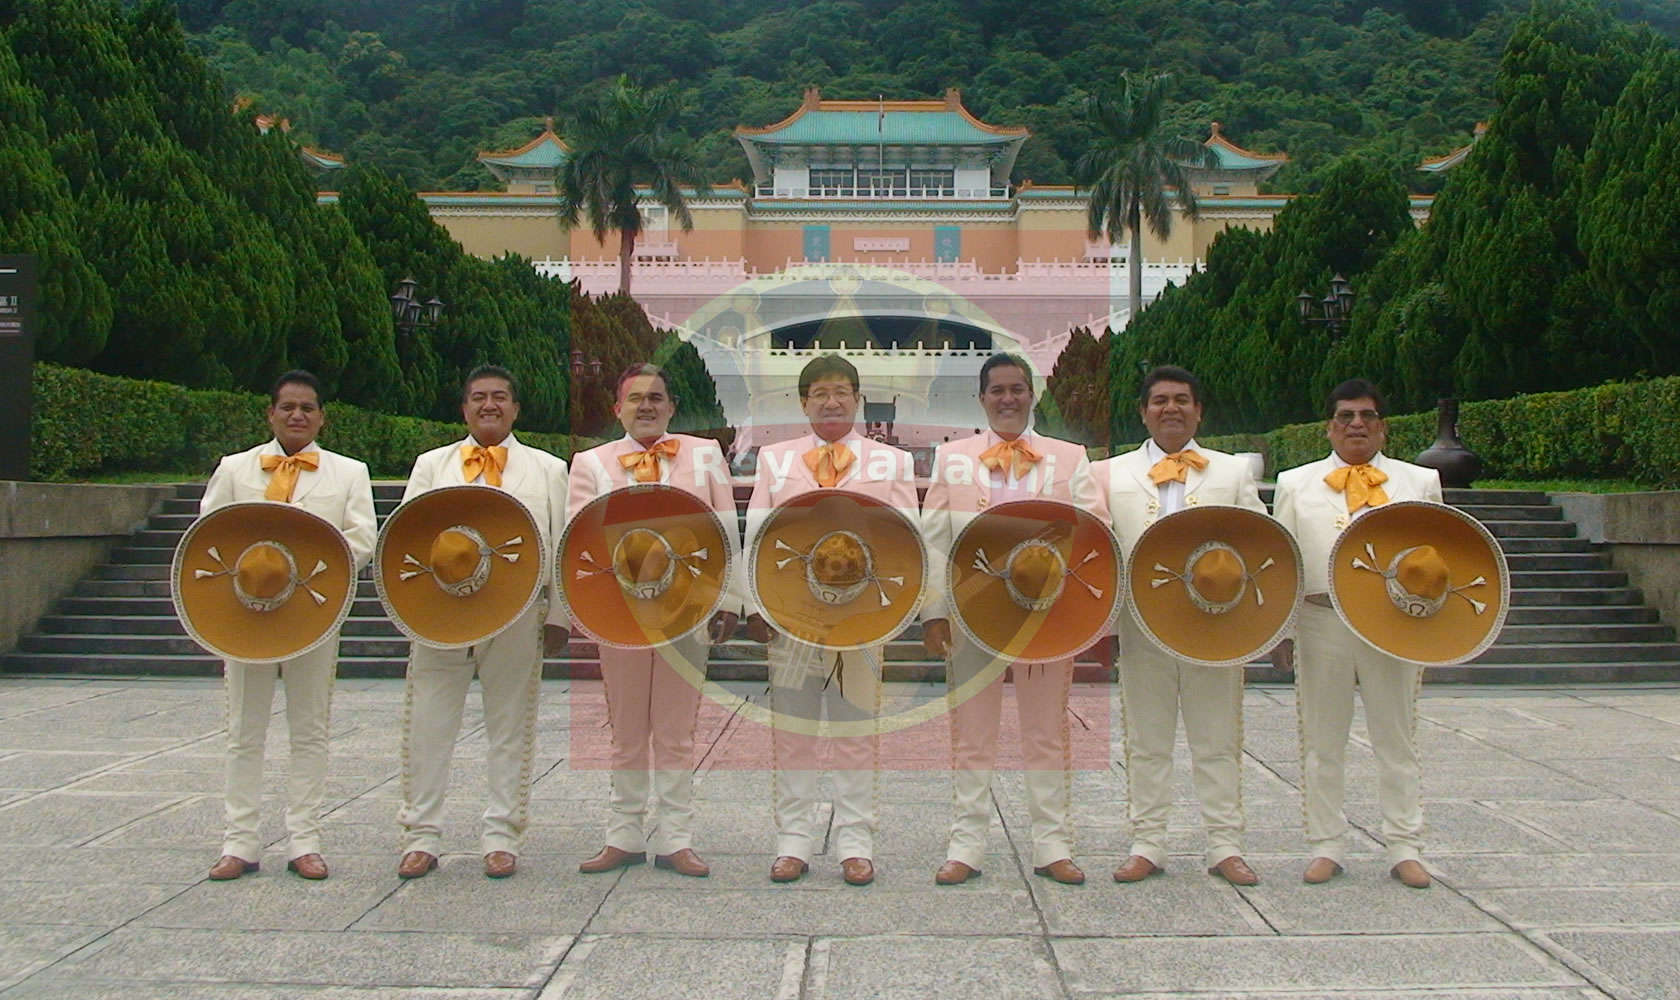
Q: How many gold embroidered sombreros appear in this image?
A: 7